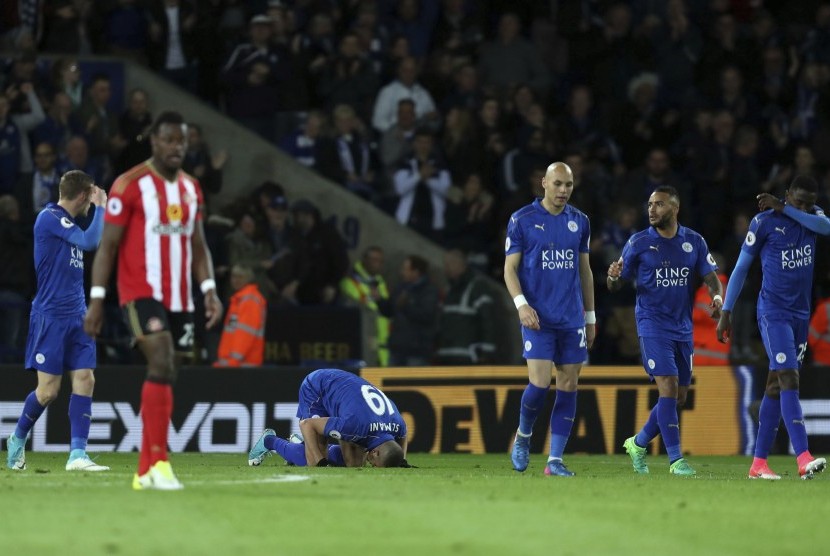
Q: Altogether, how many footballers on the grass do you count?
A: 6